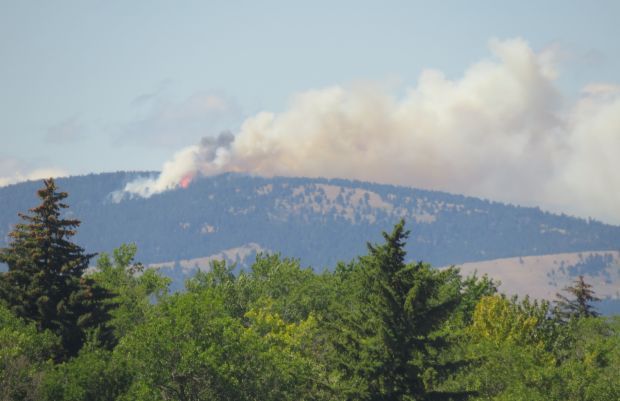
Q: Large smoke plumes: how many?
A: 1